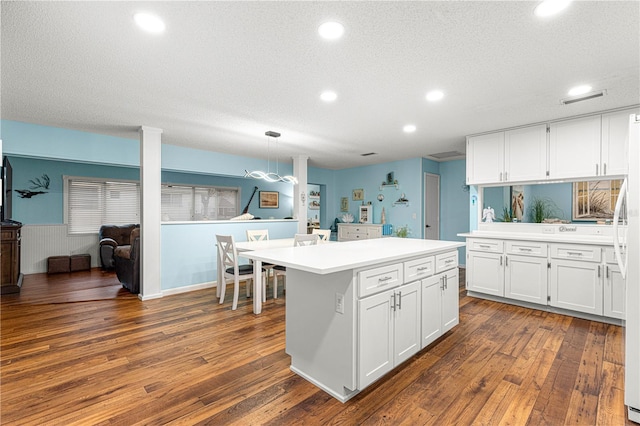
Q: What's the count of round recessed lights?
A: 7